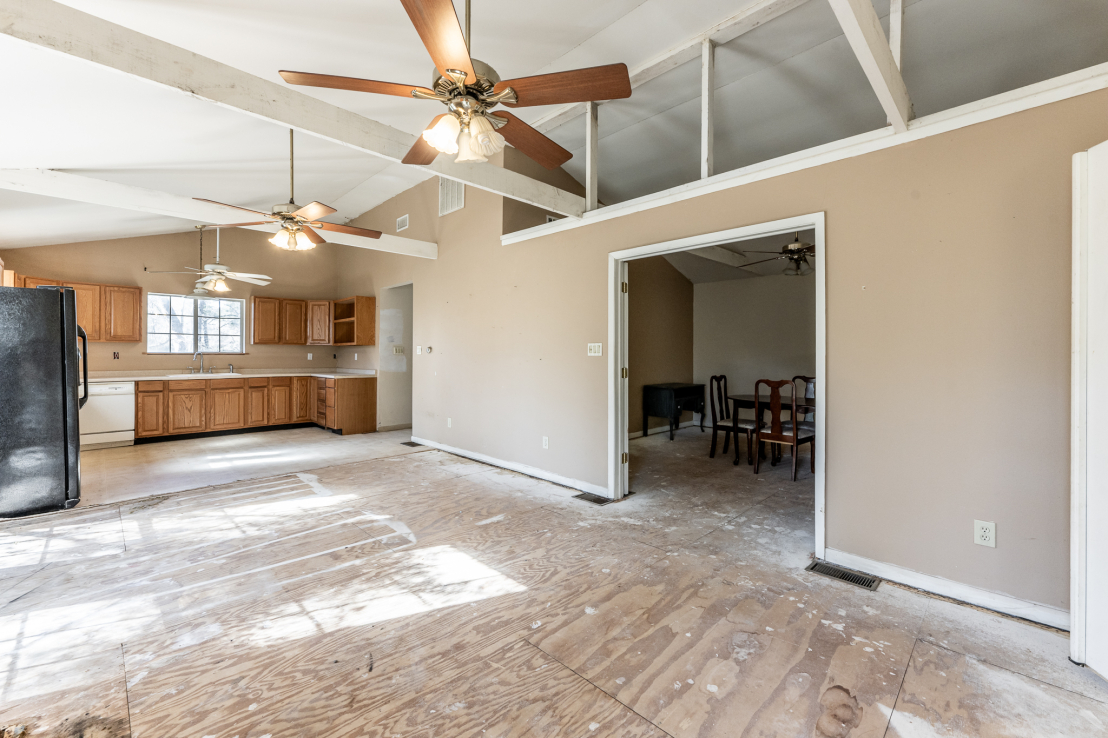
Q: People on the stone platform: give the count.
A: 0